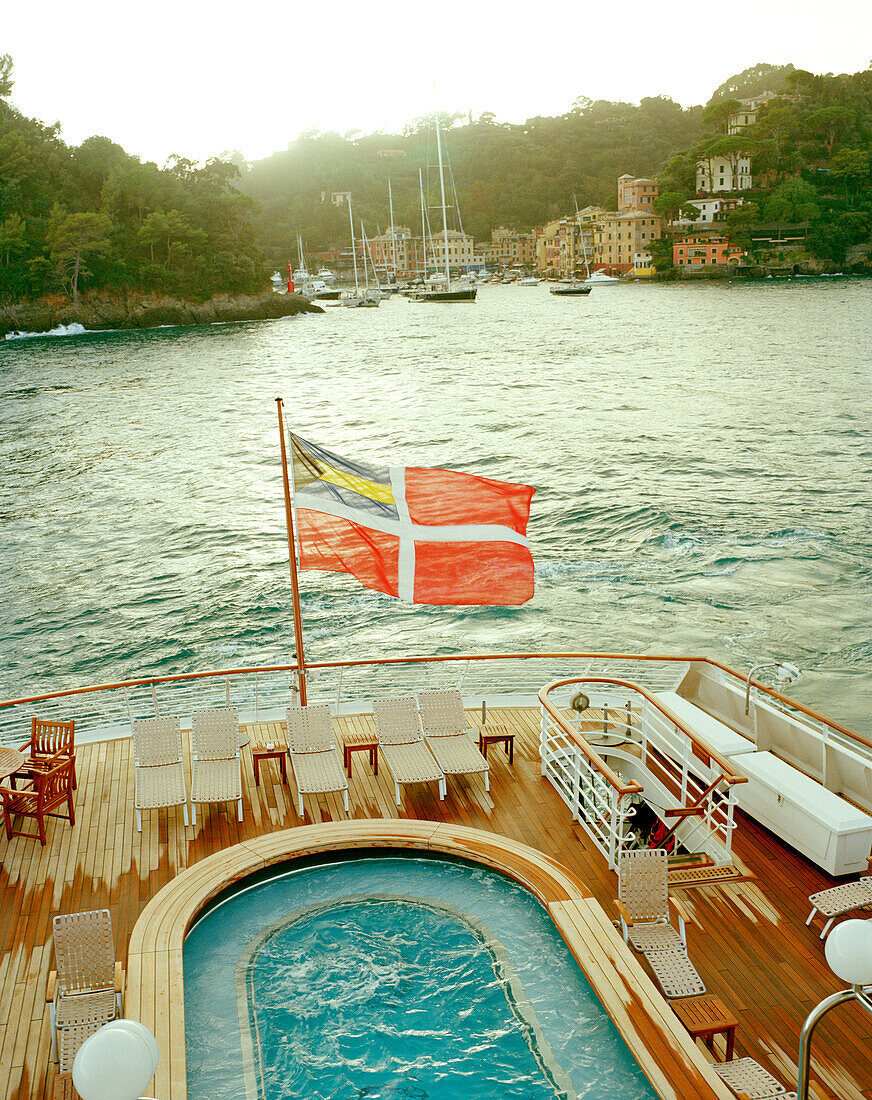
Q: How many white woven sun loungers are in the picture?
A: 9